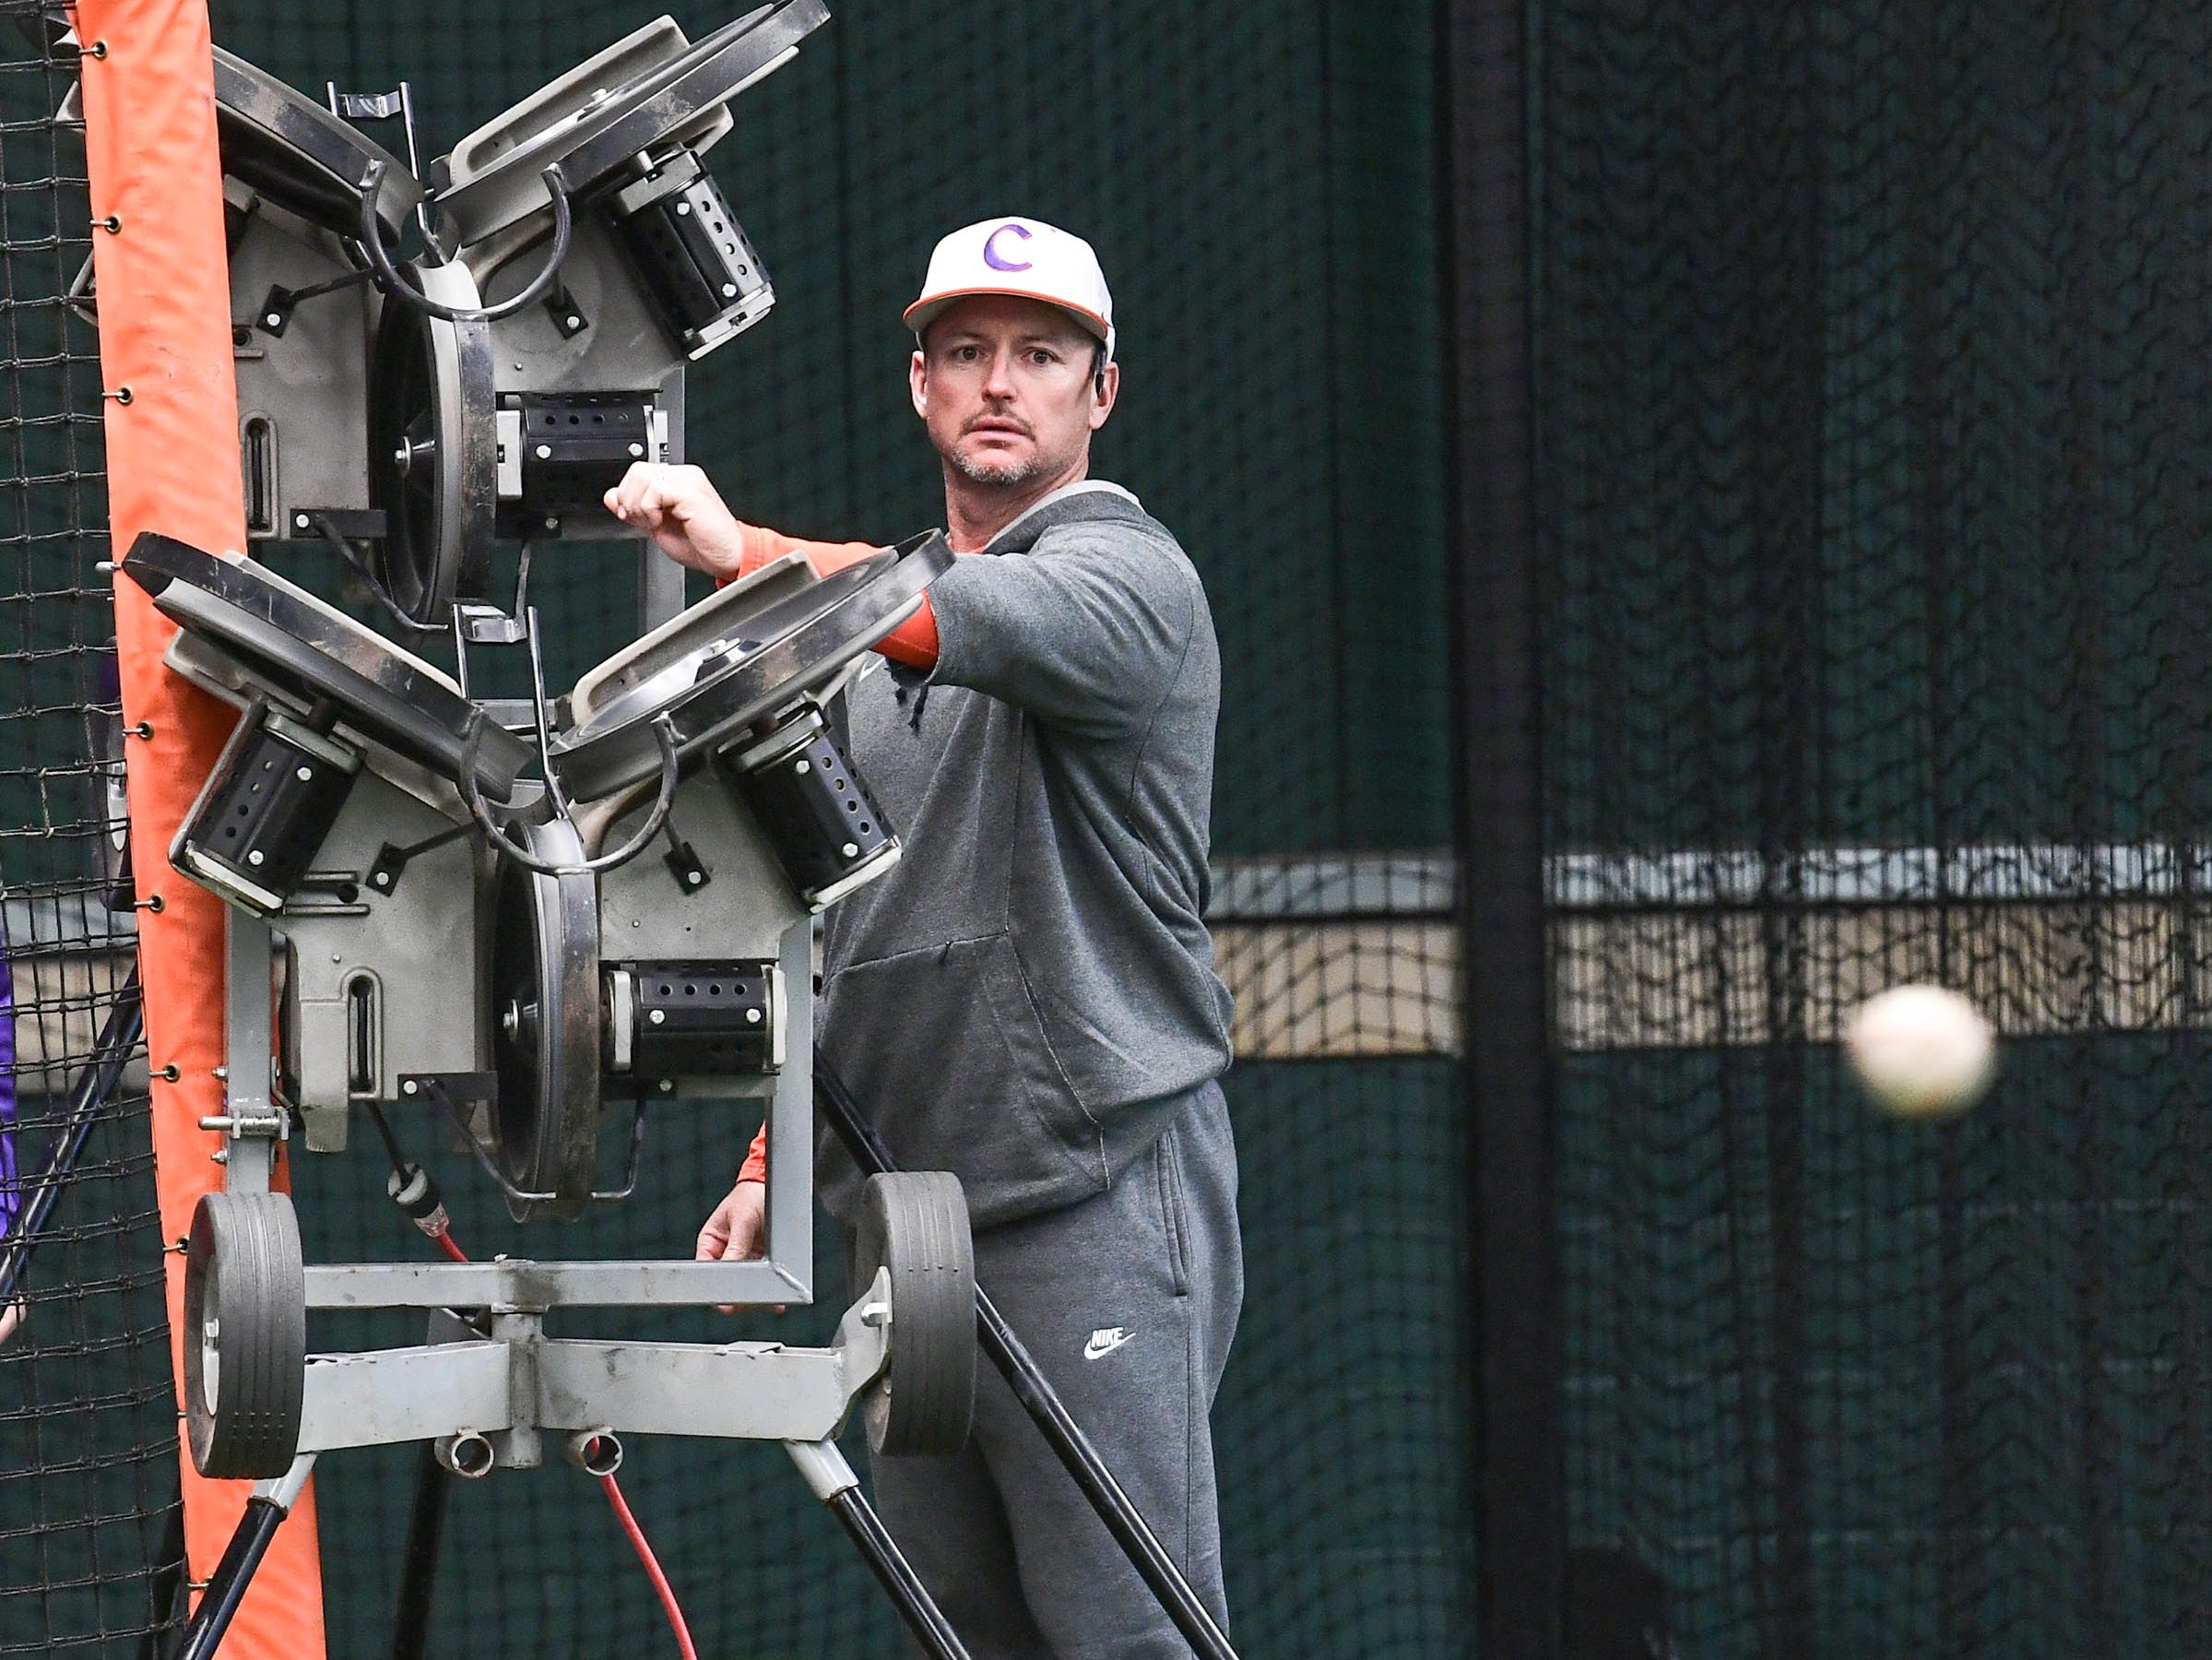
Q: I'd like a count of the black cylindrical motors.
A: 5